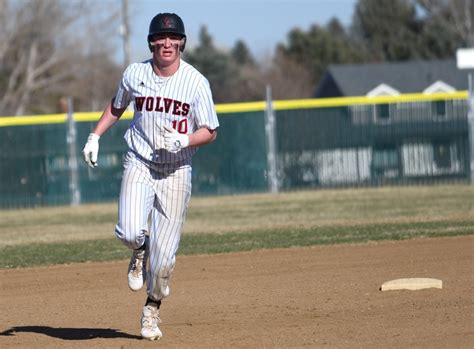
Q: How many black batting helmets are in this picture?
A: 1